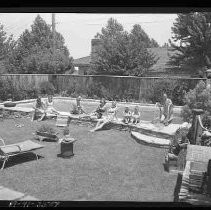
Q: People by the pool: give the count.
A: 8